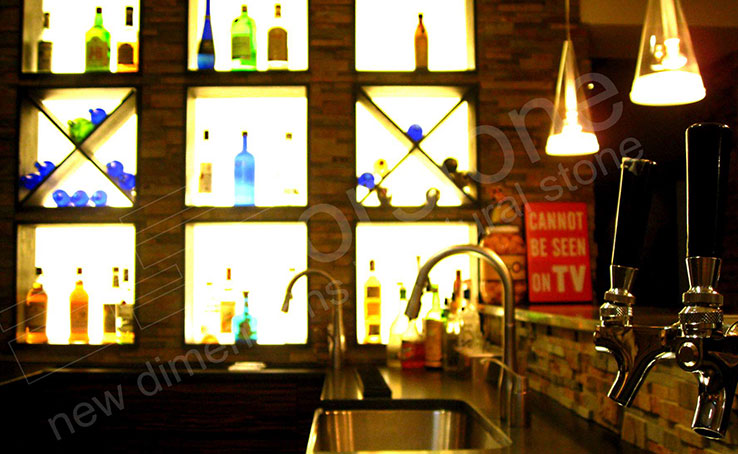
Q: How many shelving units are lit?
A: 9